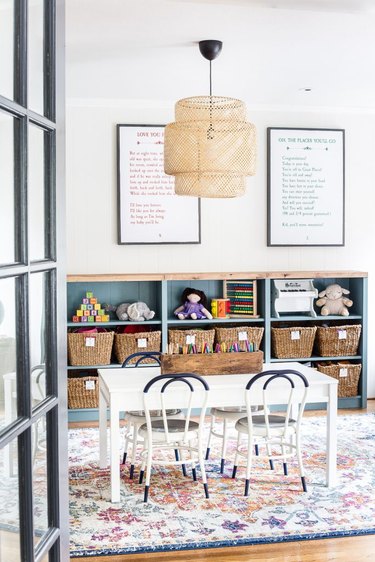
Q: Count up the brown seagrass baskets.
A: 8